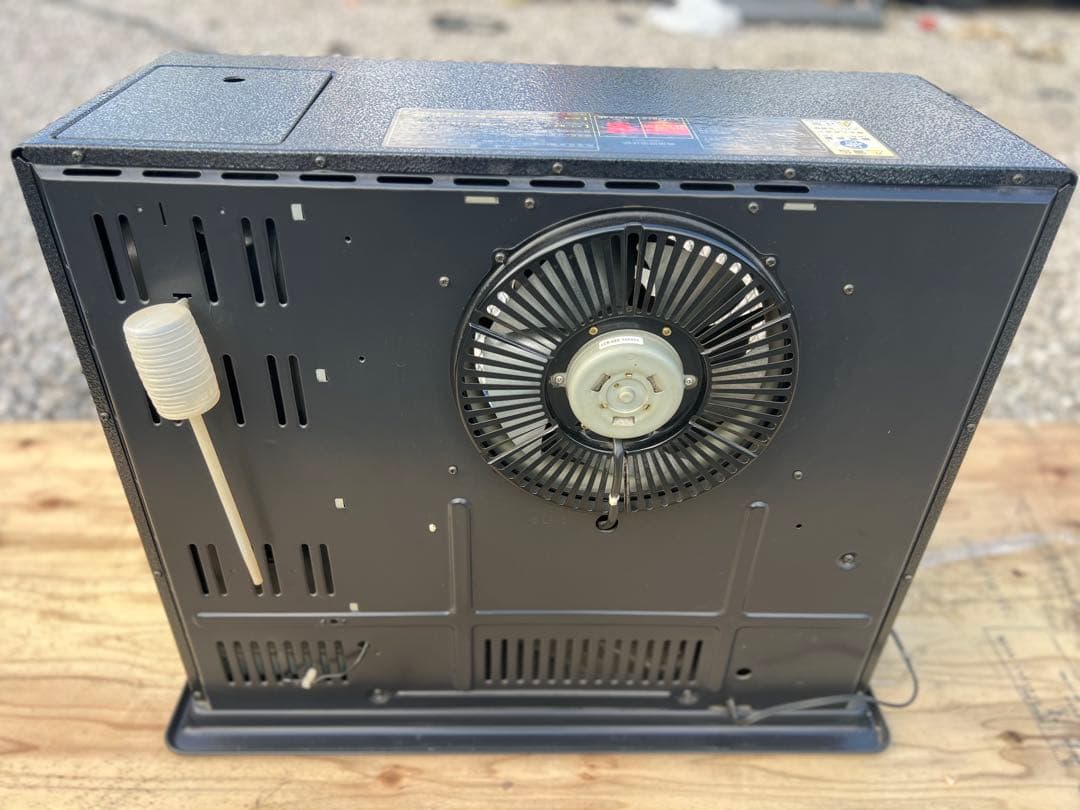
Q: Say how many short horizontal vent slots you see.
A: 10